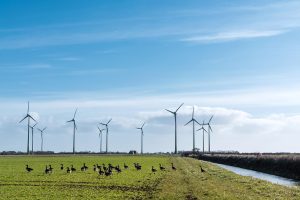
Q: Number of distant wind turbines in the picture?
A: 11